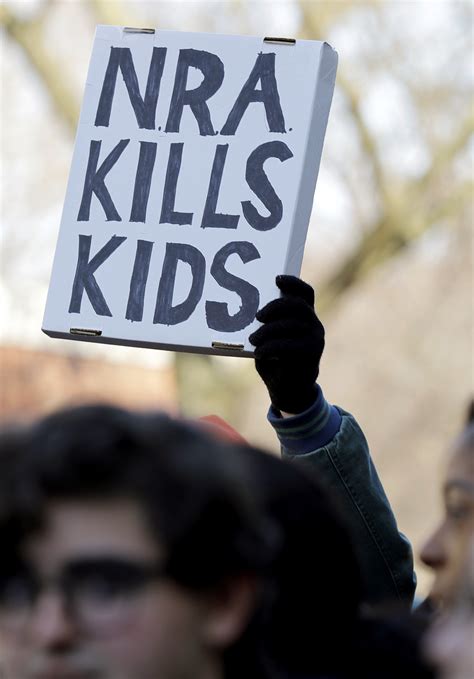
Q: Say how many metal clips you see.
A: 4